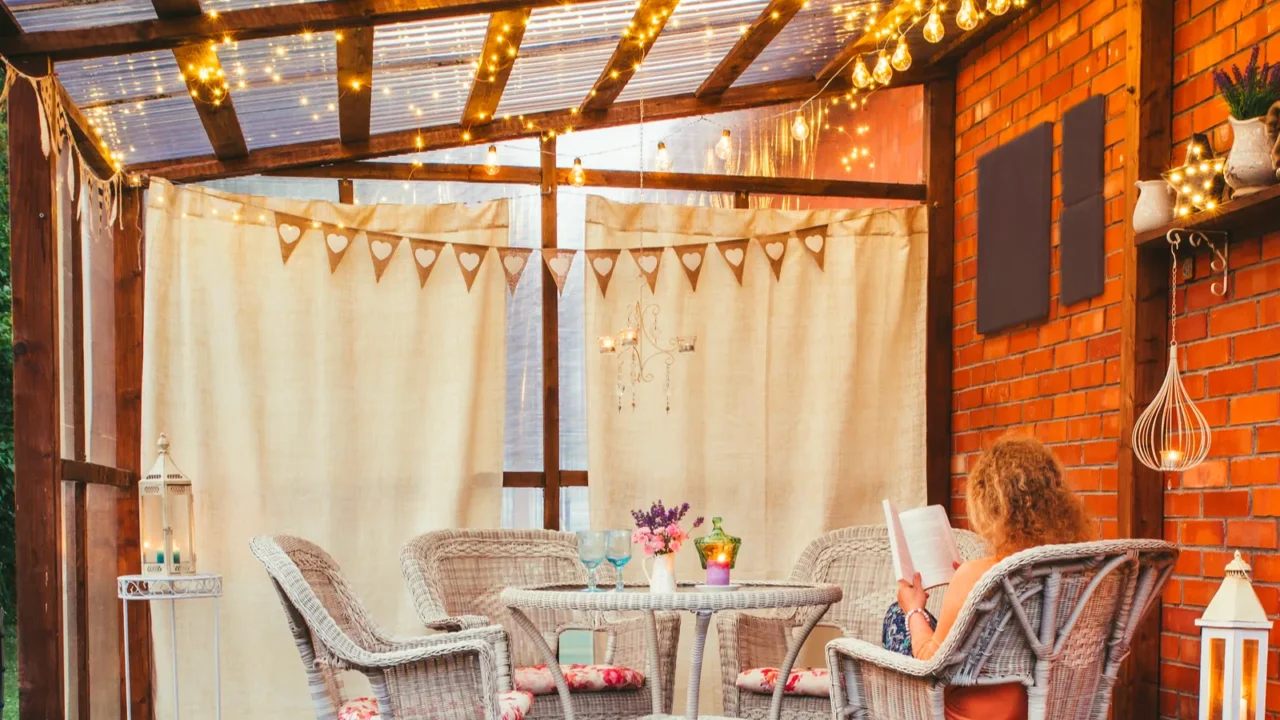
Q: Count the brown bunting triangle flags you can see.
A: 13